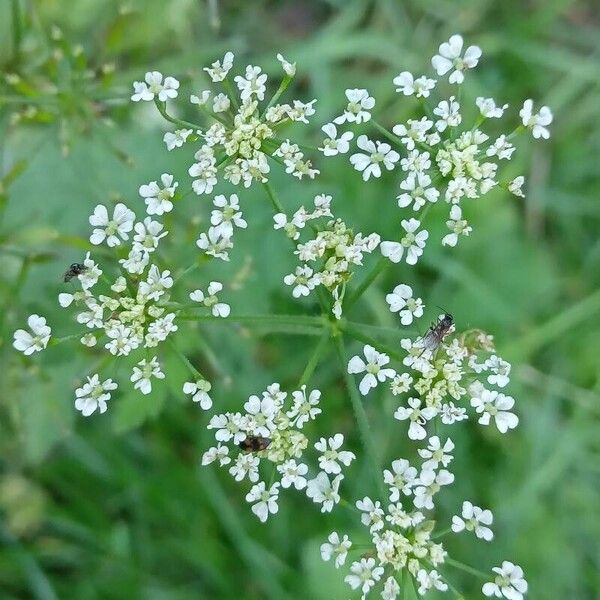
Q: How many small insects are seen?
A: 3